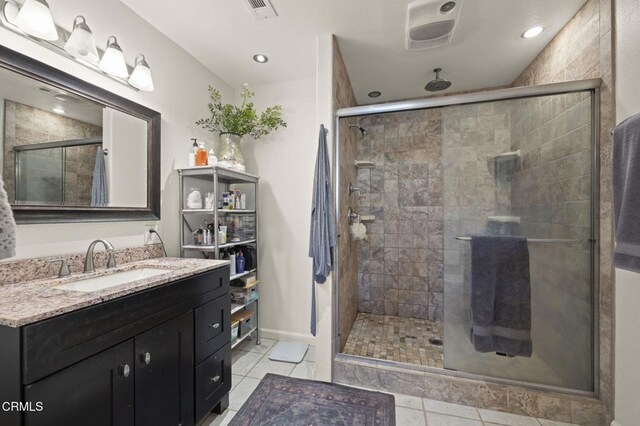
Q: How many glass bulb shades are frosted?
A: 4